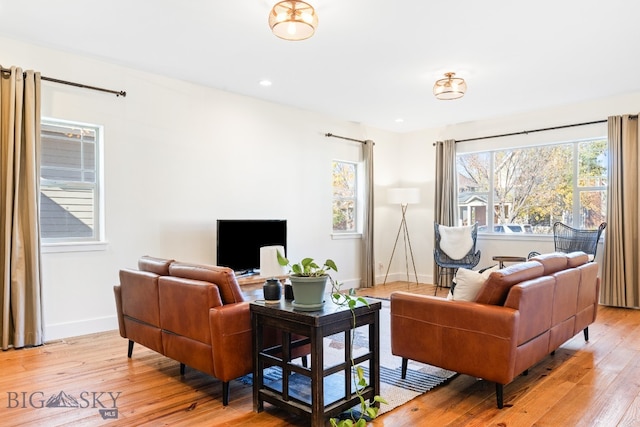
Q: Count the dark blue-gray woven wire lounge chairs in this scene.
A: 2